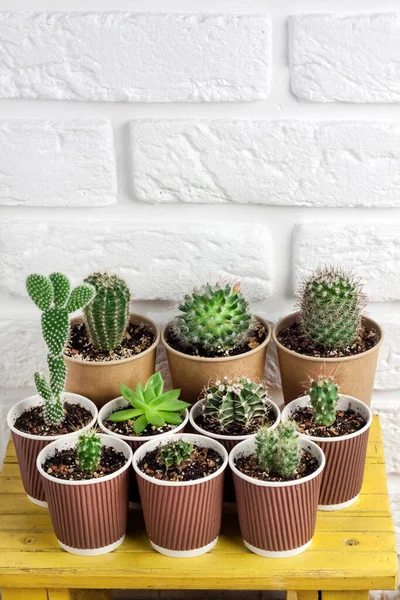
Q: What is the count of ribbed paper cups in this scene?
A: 7